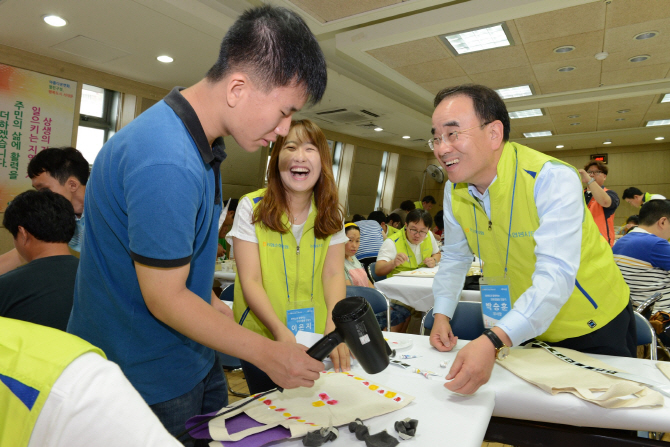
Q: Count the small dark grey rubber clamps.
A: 3